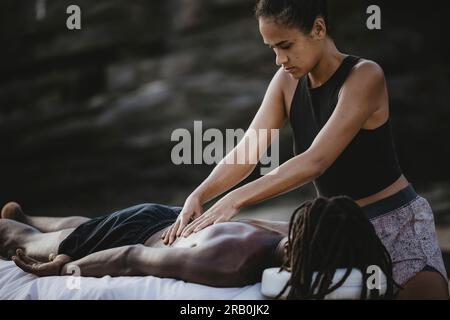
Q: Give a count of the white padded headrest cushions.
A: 1